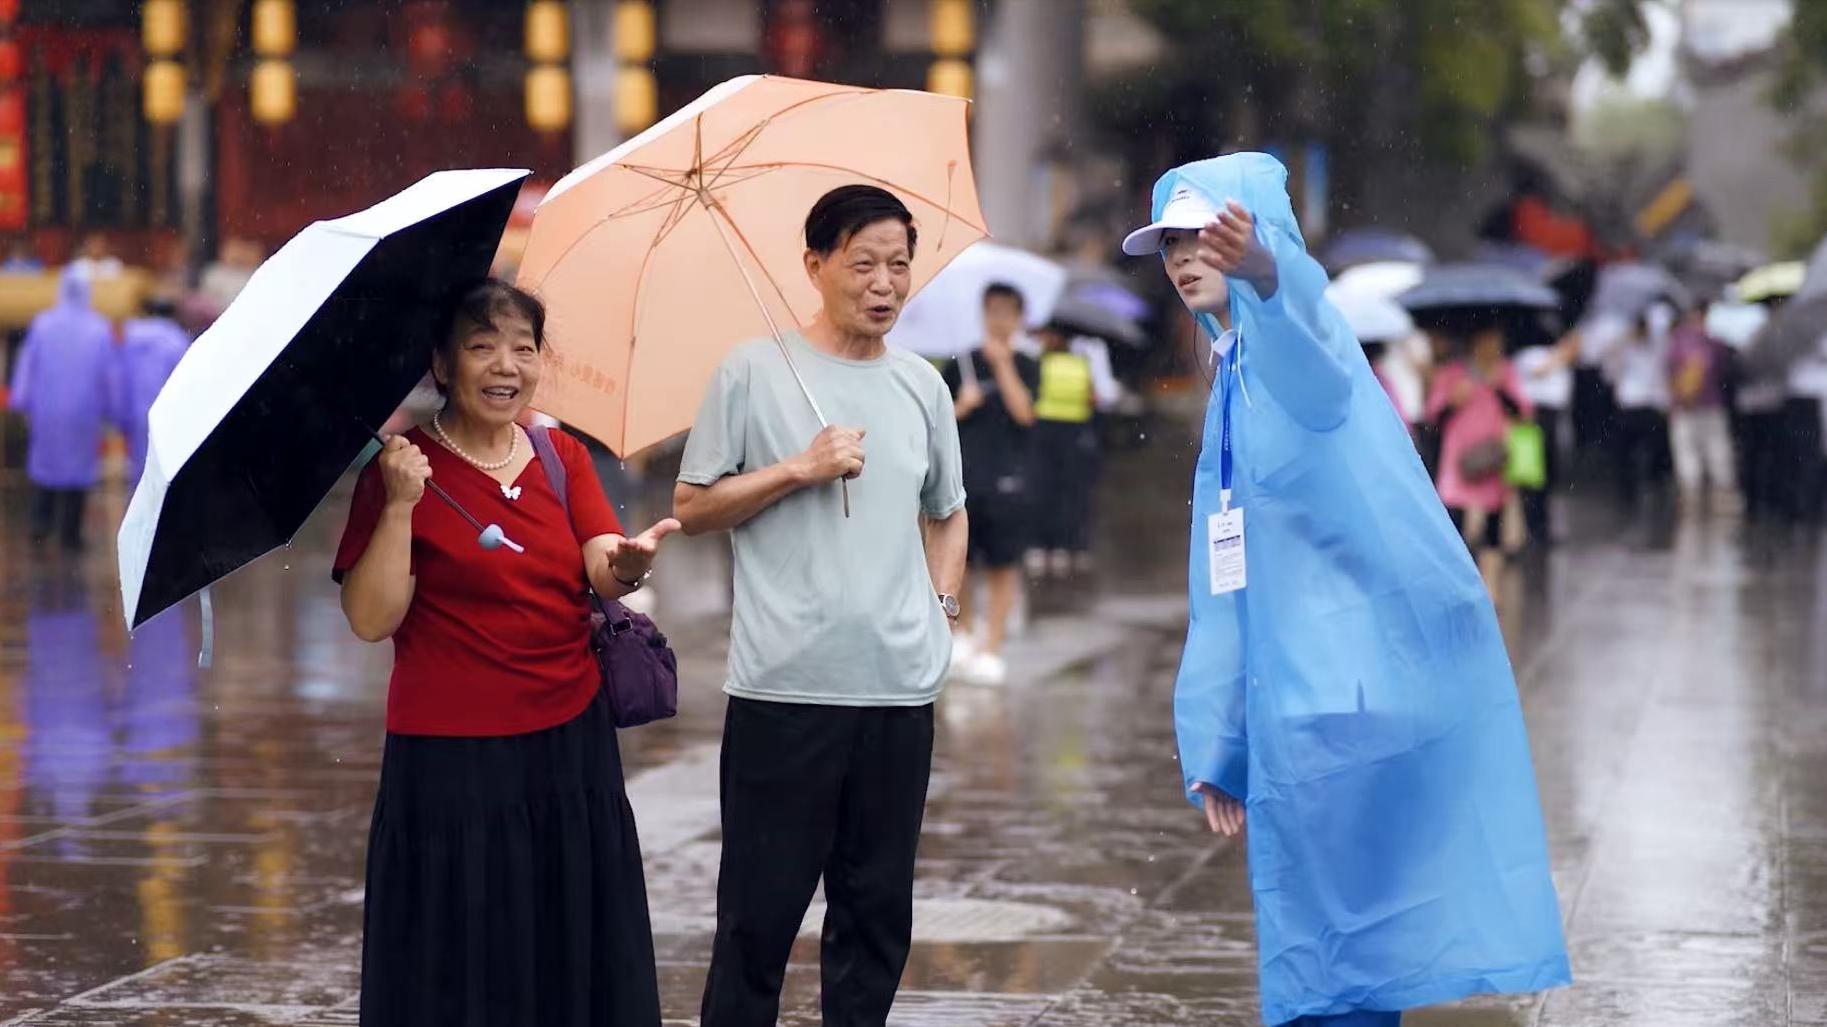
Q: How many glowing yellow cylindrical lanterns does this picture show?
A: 10